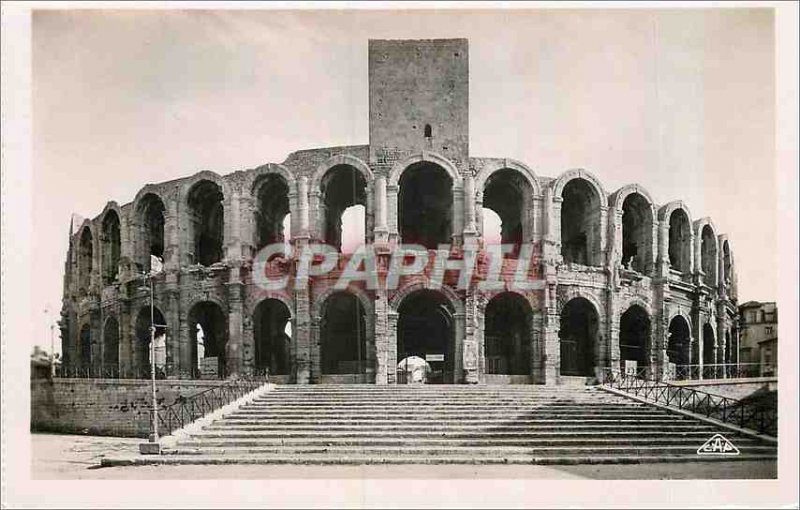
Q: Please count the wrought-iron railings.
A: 2